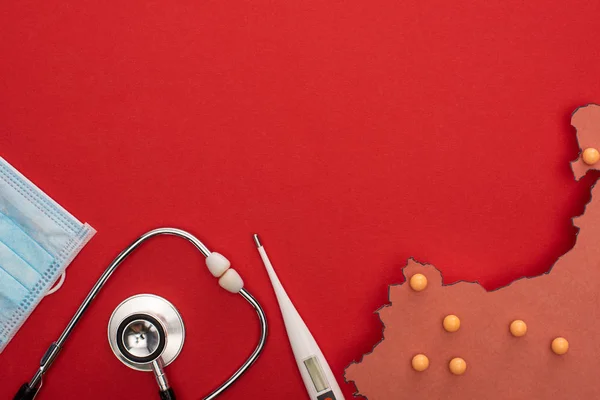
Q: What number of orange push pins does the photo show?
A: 7